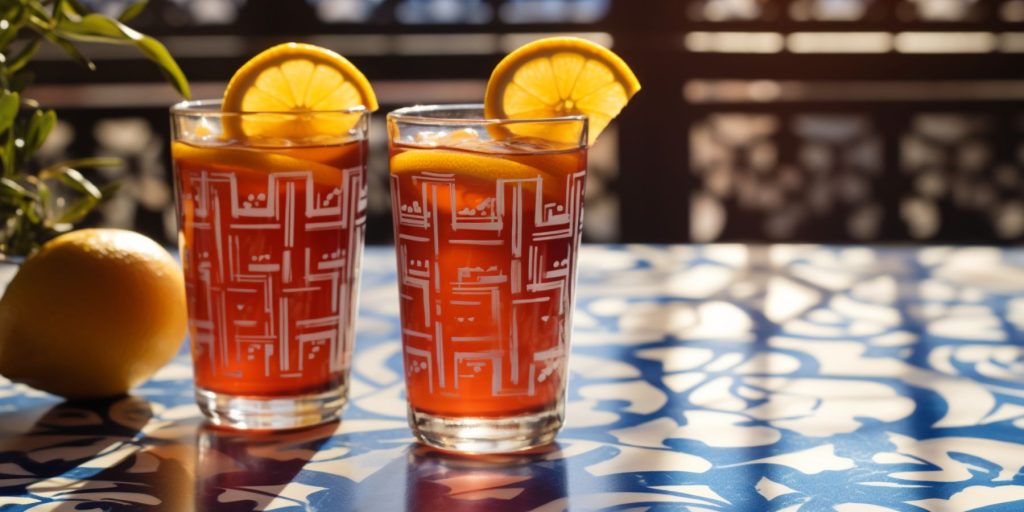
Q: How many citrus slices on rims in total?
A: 2